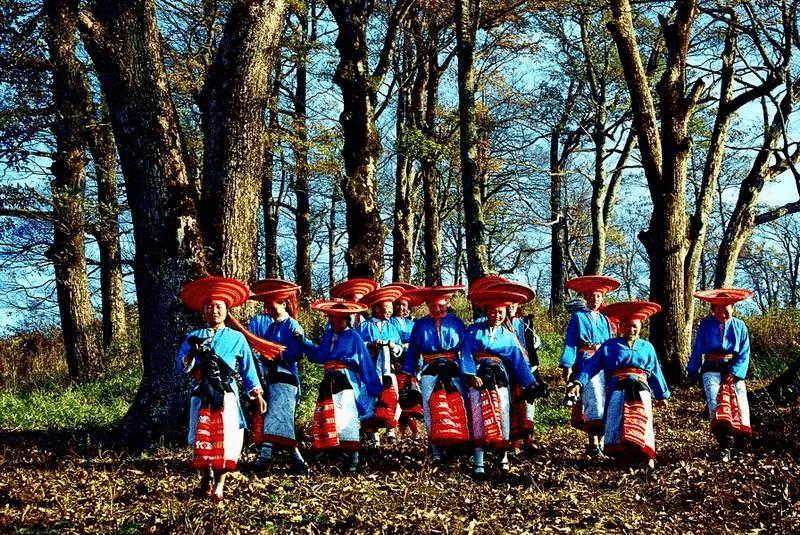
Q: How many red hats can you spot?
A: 12